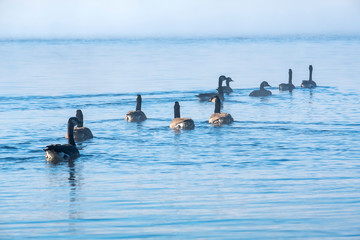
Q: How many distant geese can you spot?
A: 5